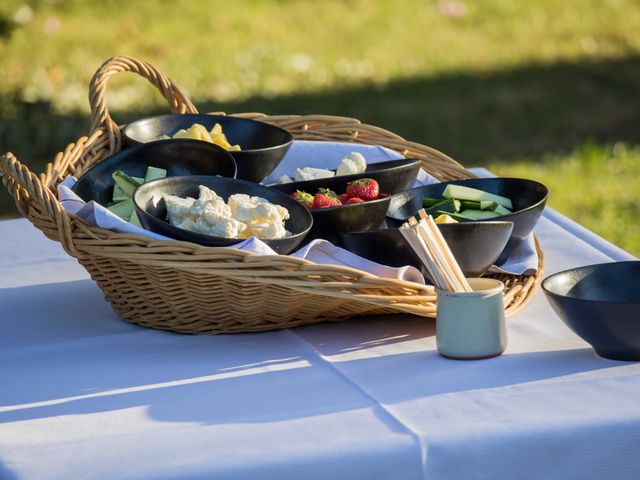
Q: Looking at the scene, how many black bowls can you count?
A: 8